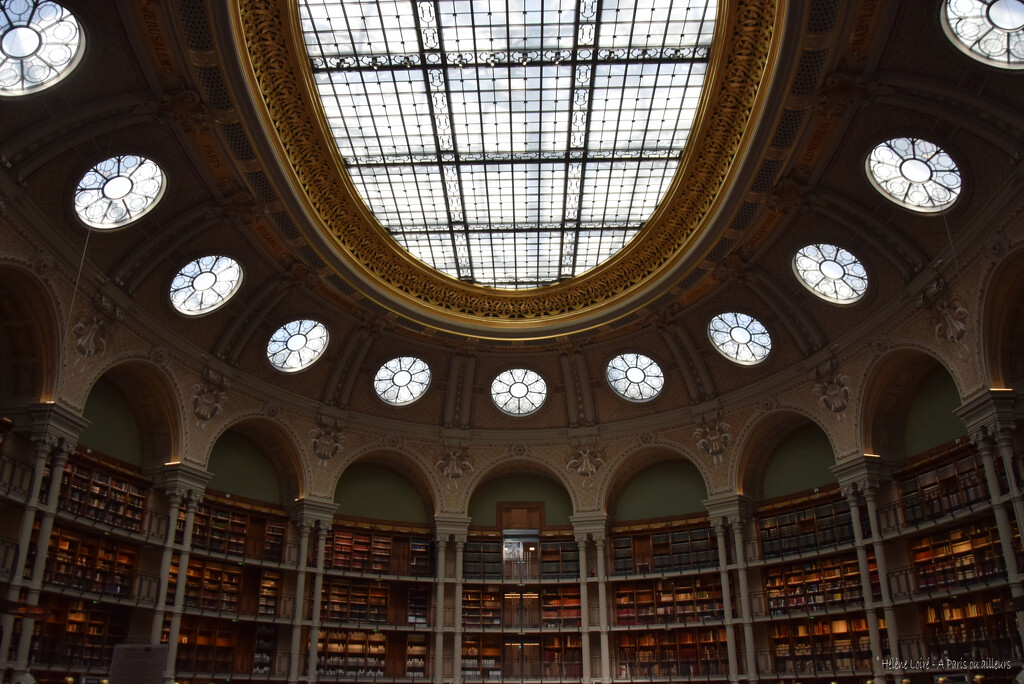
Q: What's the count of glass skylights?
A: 12